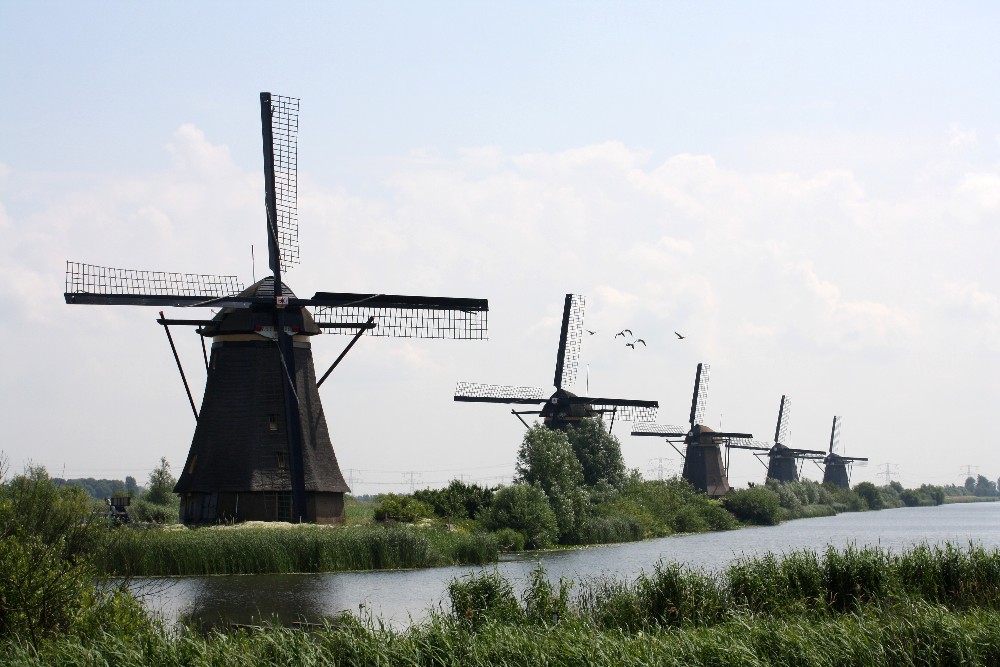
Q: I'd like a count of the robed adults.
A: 0